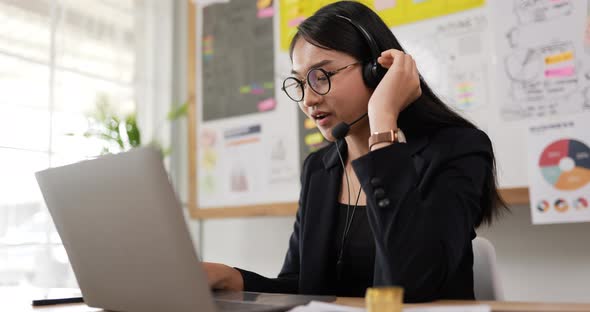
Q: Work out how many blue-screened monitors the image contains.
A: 0